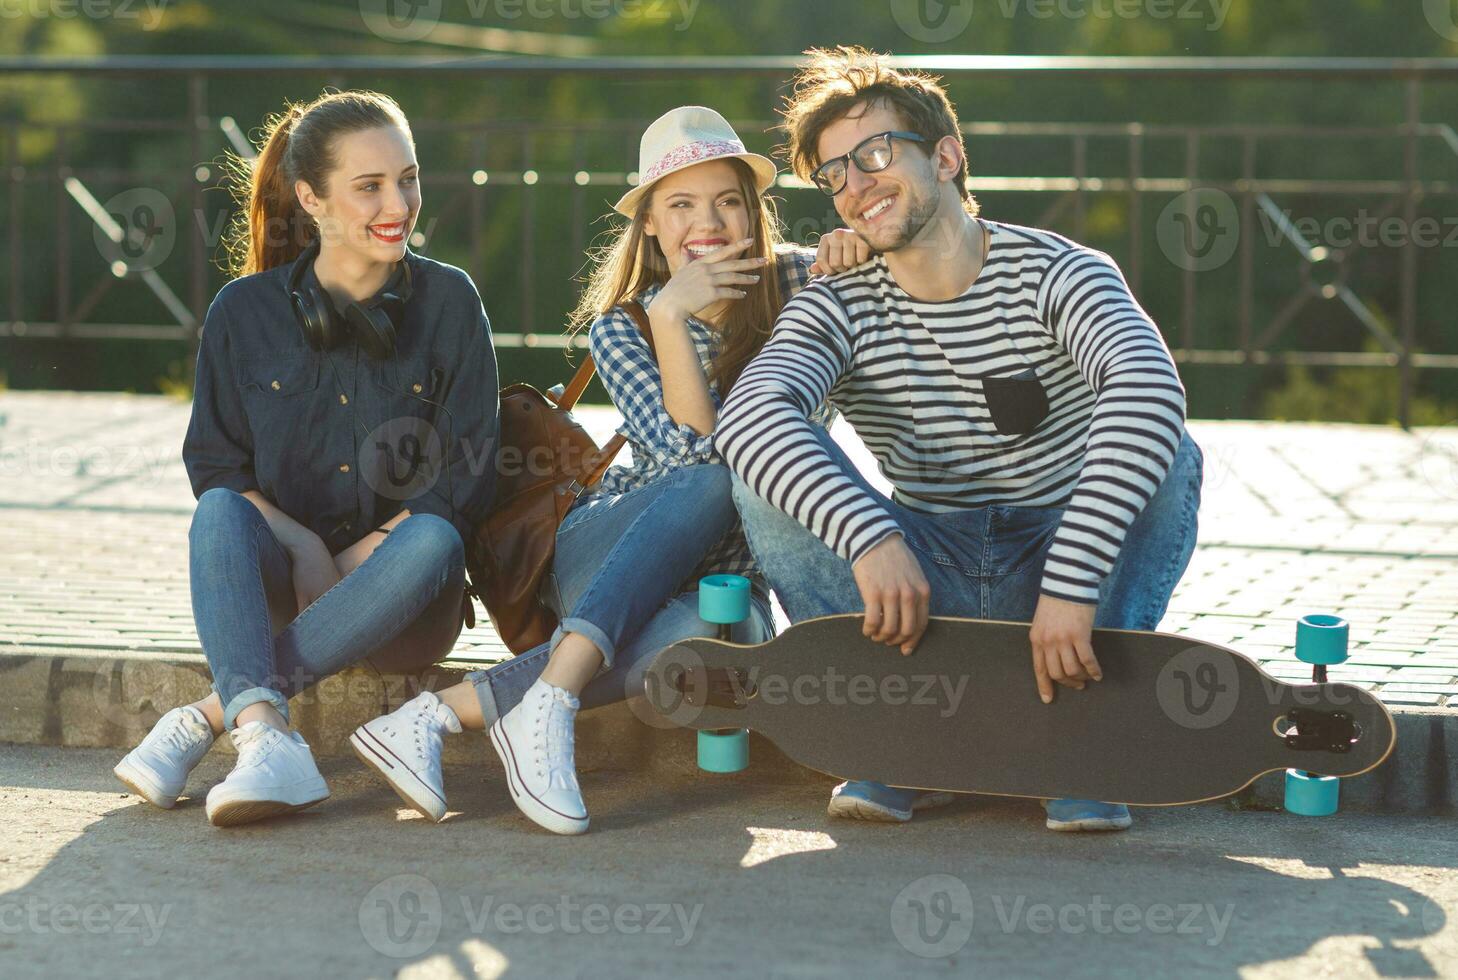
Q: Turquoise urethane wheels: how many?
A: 4